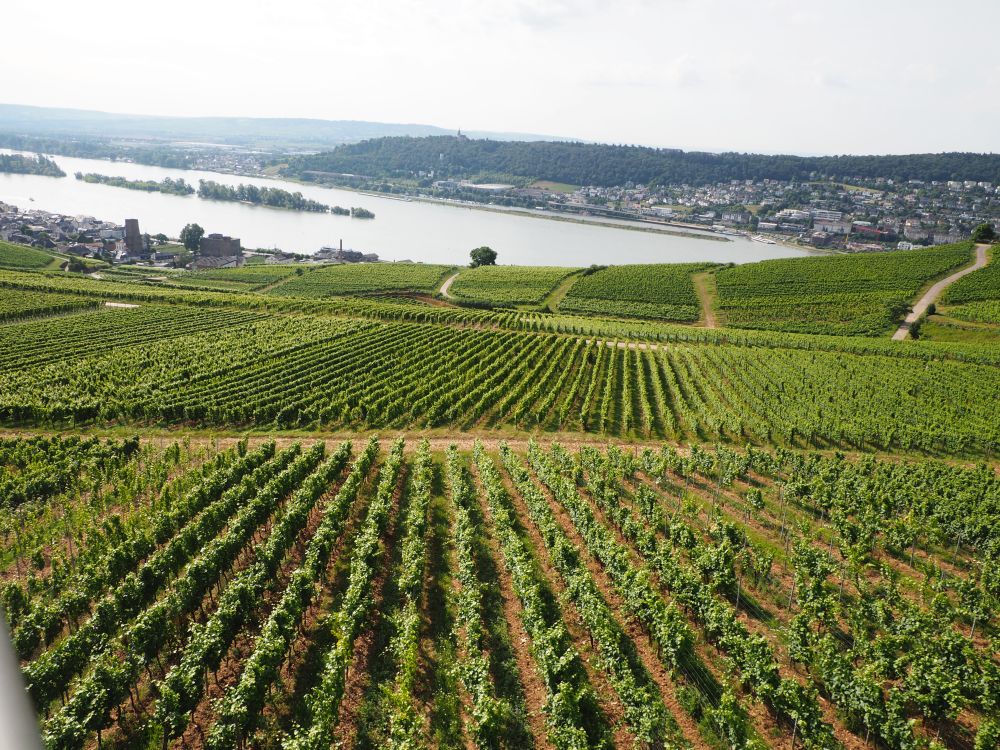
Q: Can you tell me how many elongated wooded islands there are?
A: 3